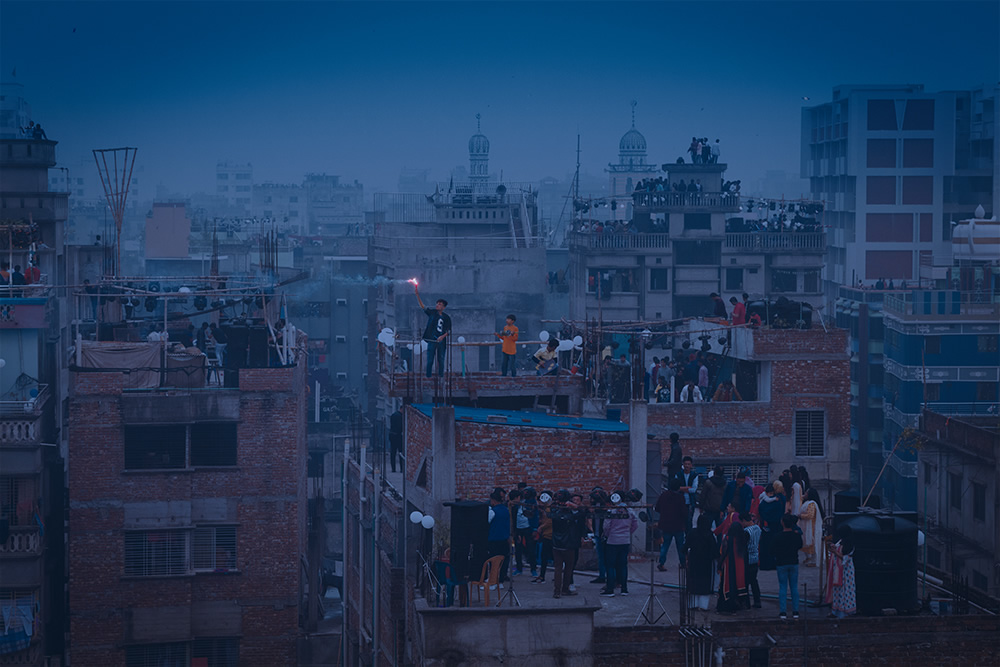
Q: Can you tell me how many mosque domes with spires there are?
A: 2